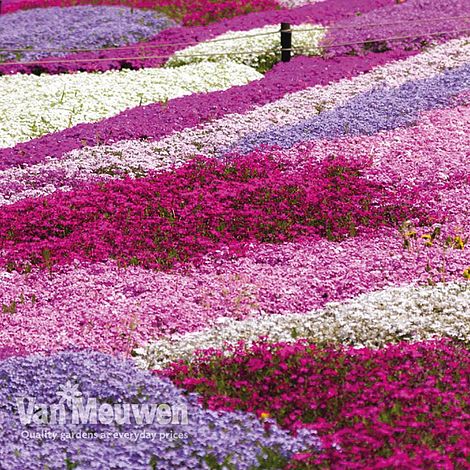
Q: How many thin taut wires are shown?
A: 2